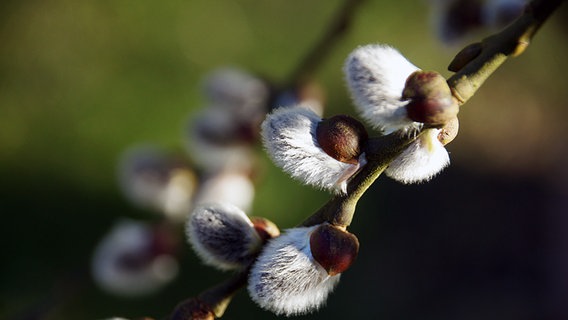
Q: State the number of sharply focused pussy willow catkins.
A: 5